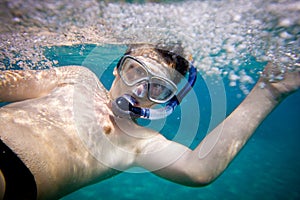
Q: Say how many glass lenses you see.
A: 2